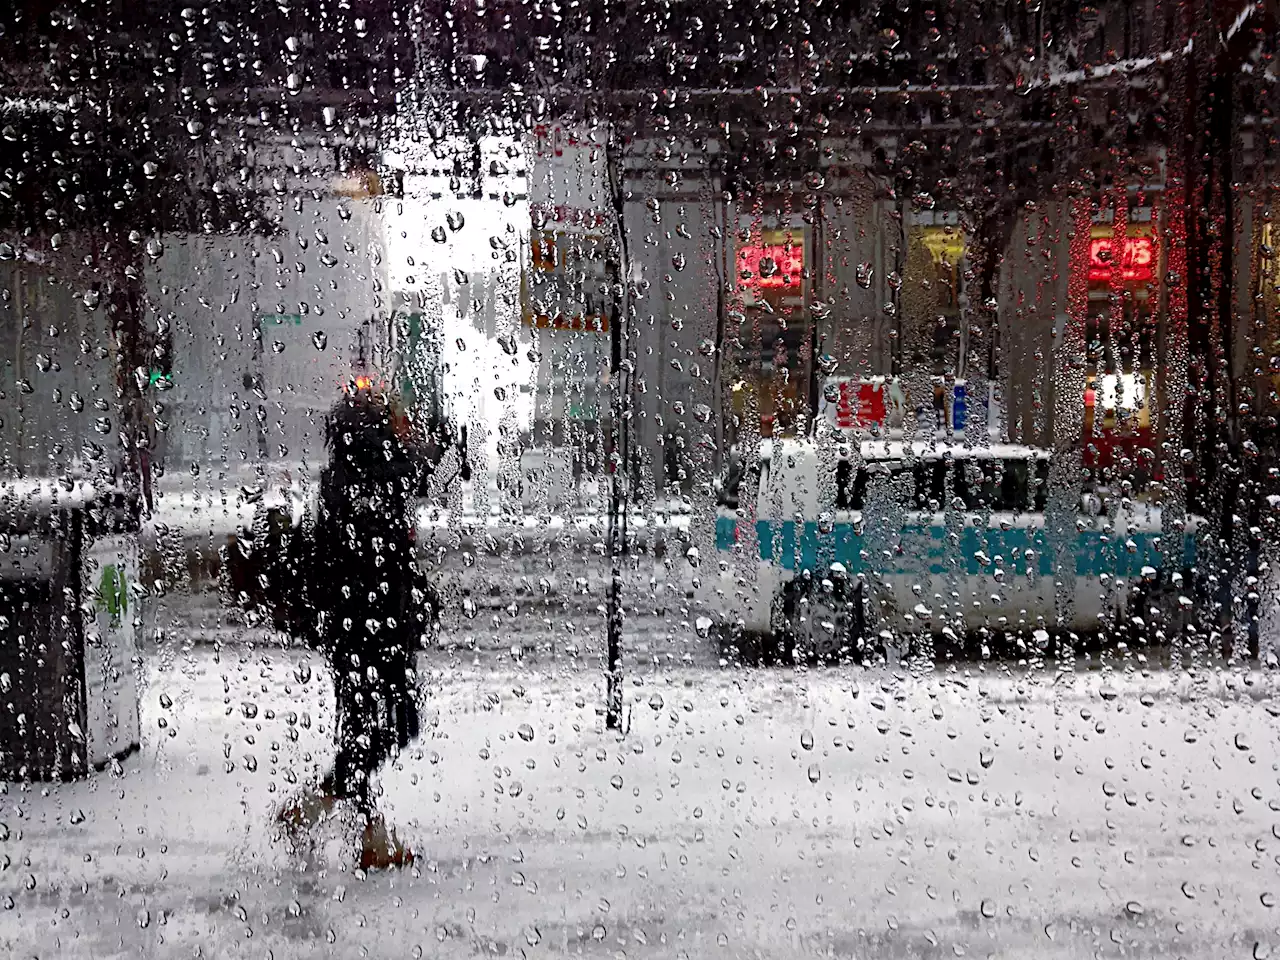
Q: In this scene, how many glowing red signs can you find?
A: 2